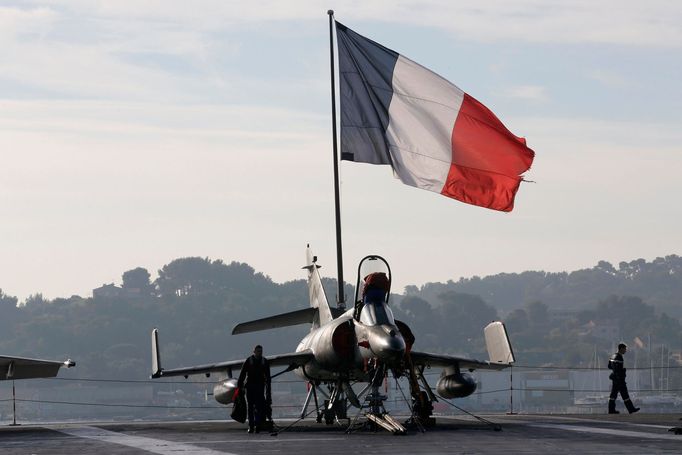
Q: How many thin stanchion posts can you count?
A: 2